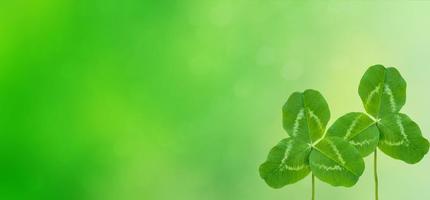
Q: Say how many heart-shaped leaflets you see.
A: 6